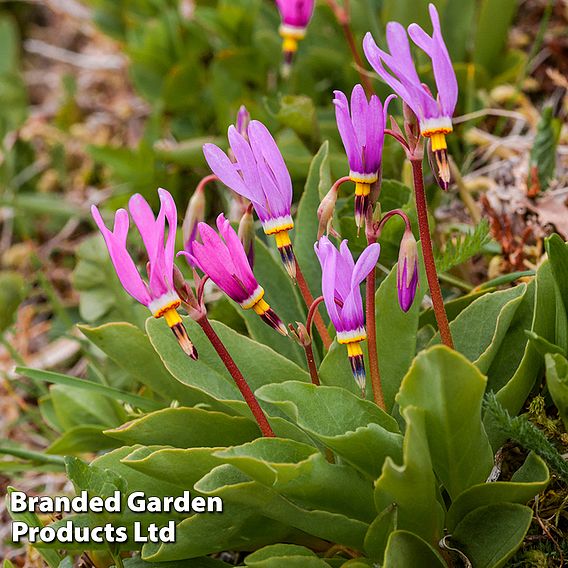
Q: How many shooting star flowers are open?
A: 7